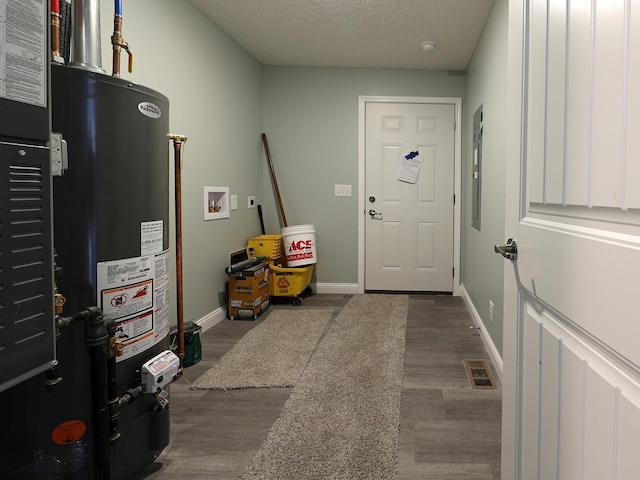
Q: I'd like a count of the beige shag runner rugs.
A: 2